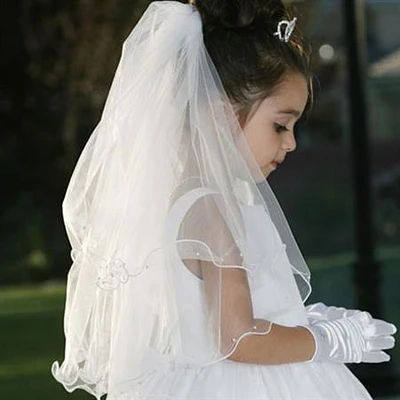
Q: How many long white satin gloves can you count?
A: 2